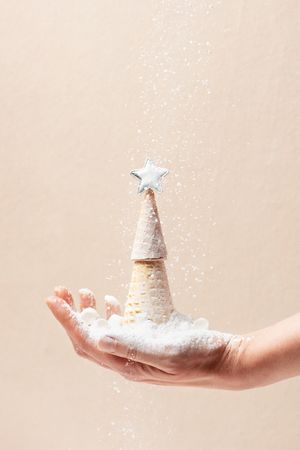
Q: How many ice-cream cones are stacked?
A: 2